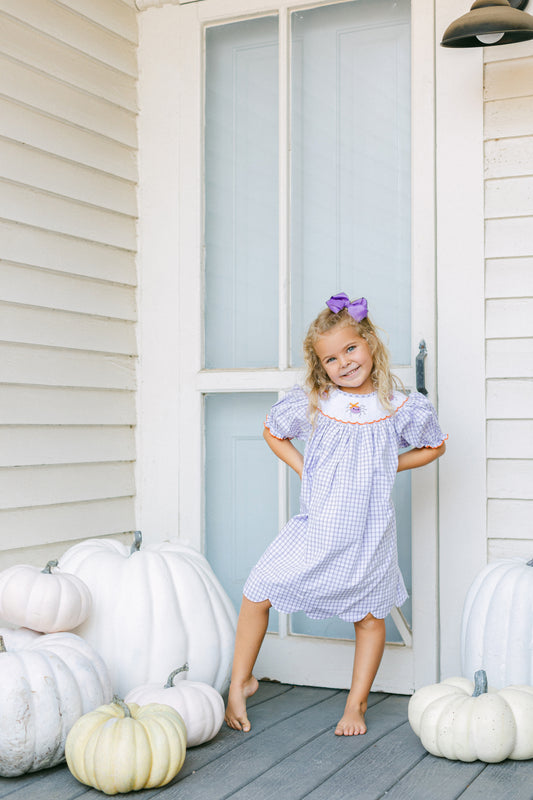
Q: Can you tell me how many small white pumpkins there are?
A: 3